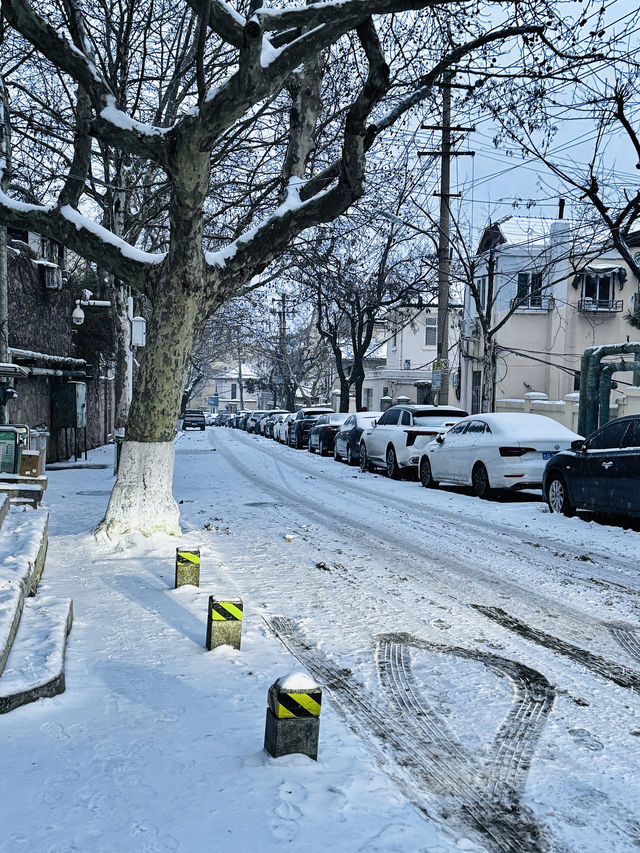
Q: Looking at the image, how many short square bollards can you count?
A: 3